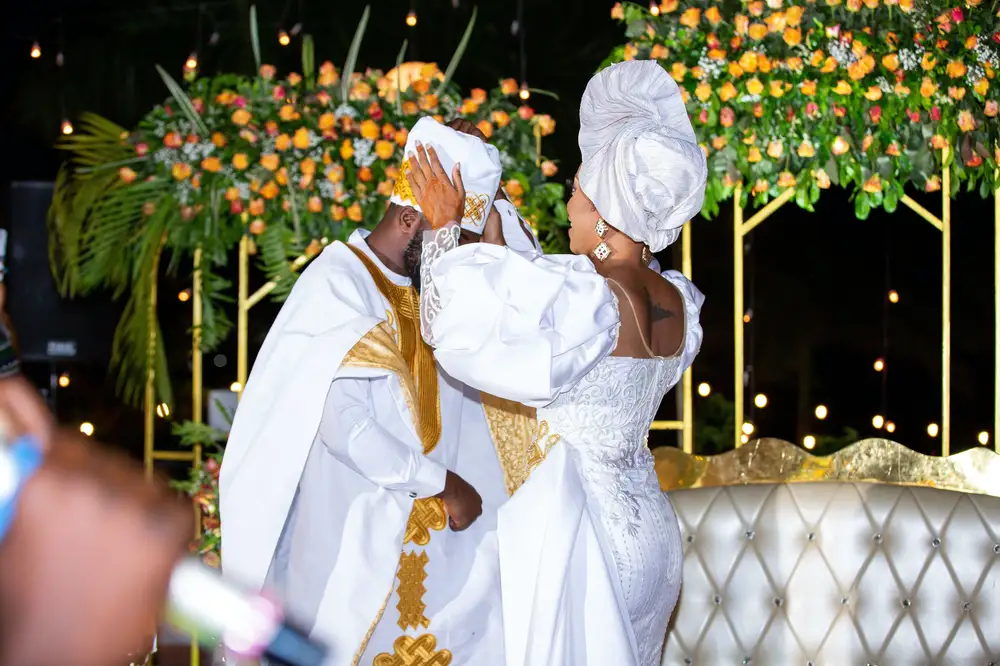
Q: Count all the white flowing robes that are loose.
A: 1